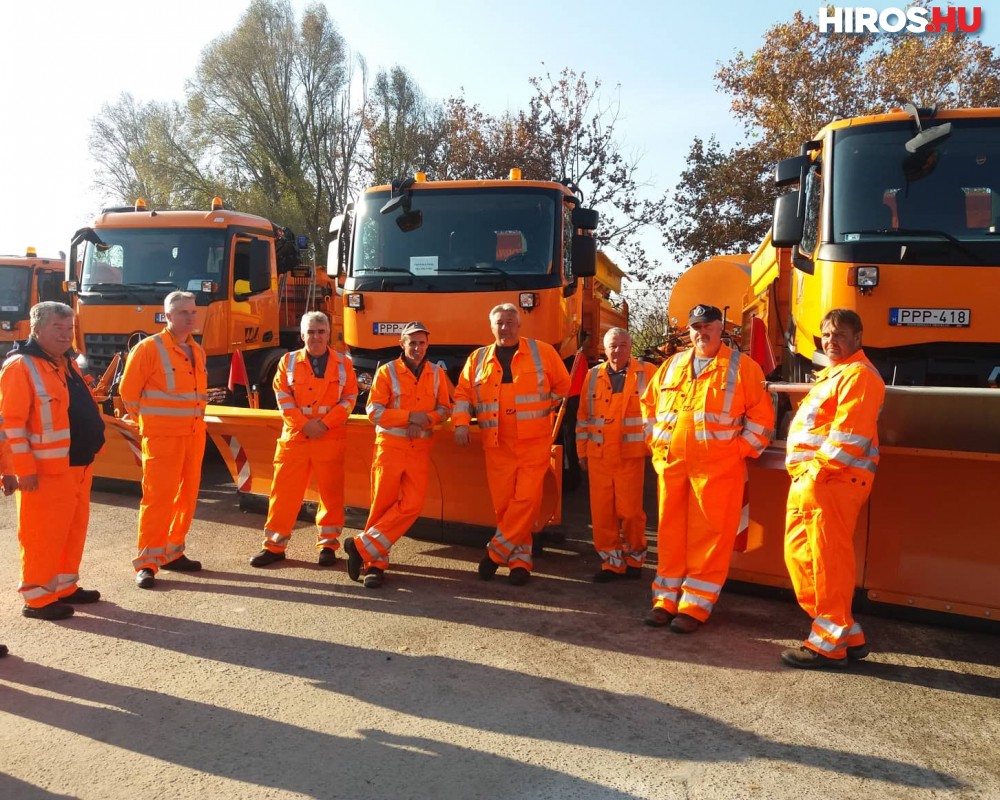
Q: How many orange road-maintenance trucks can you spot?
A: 4